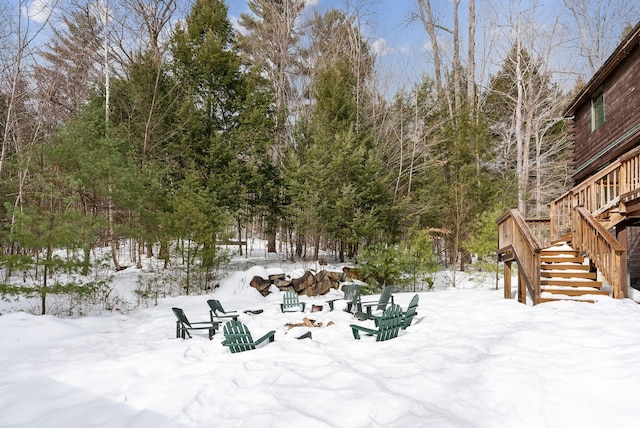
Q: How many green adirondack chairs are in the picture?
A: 8